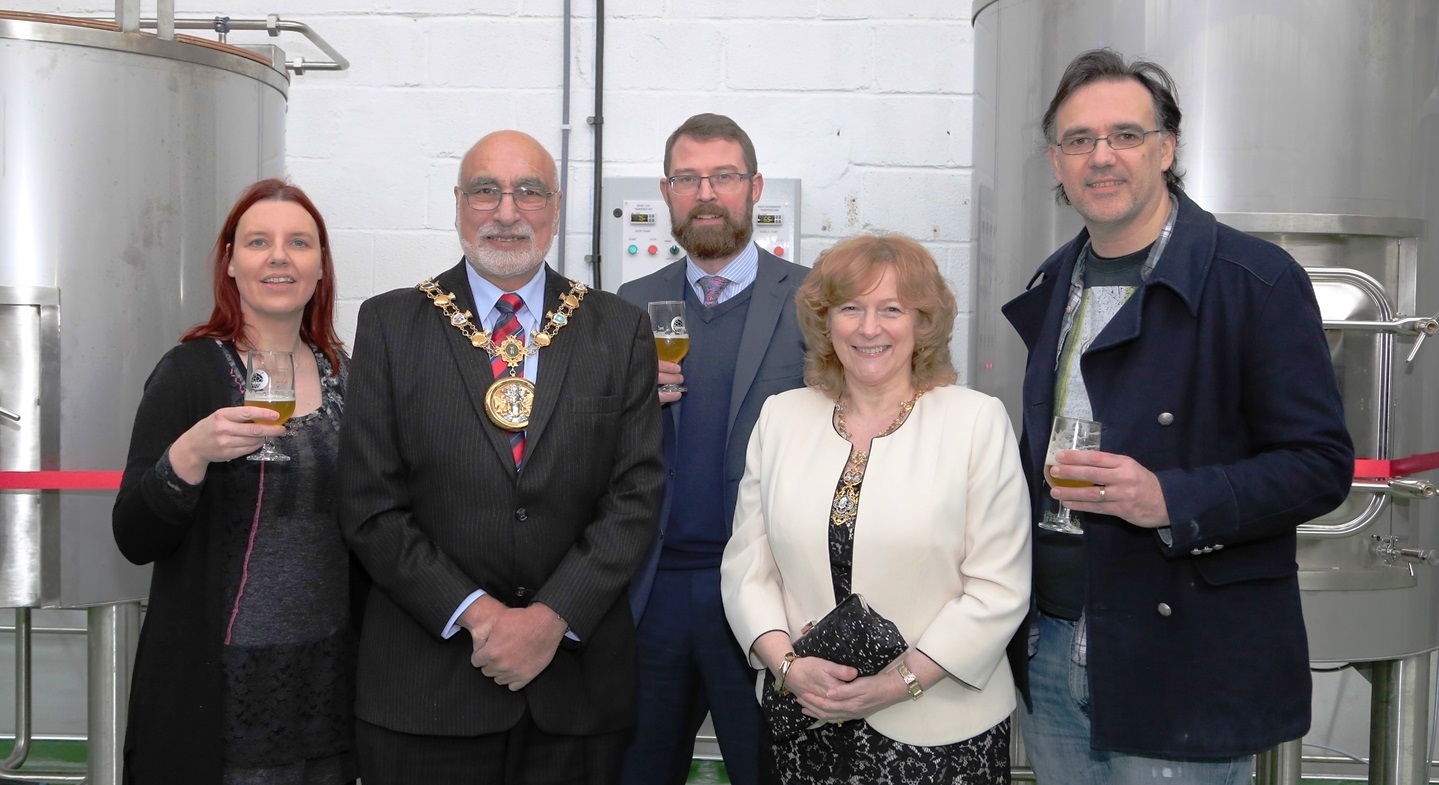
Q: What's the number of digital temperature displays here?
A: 2